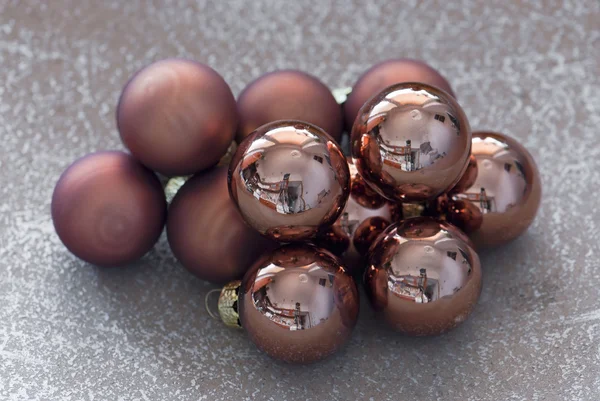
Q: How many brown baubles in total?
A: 11